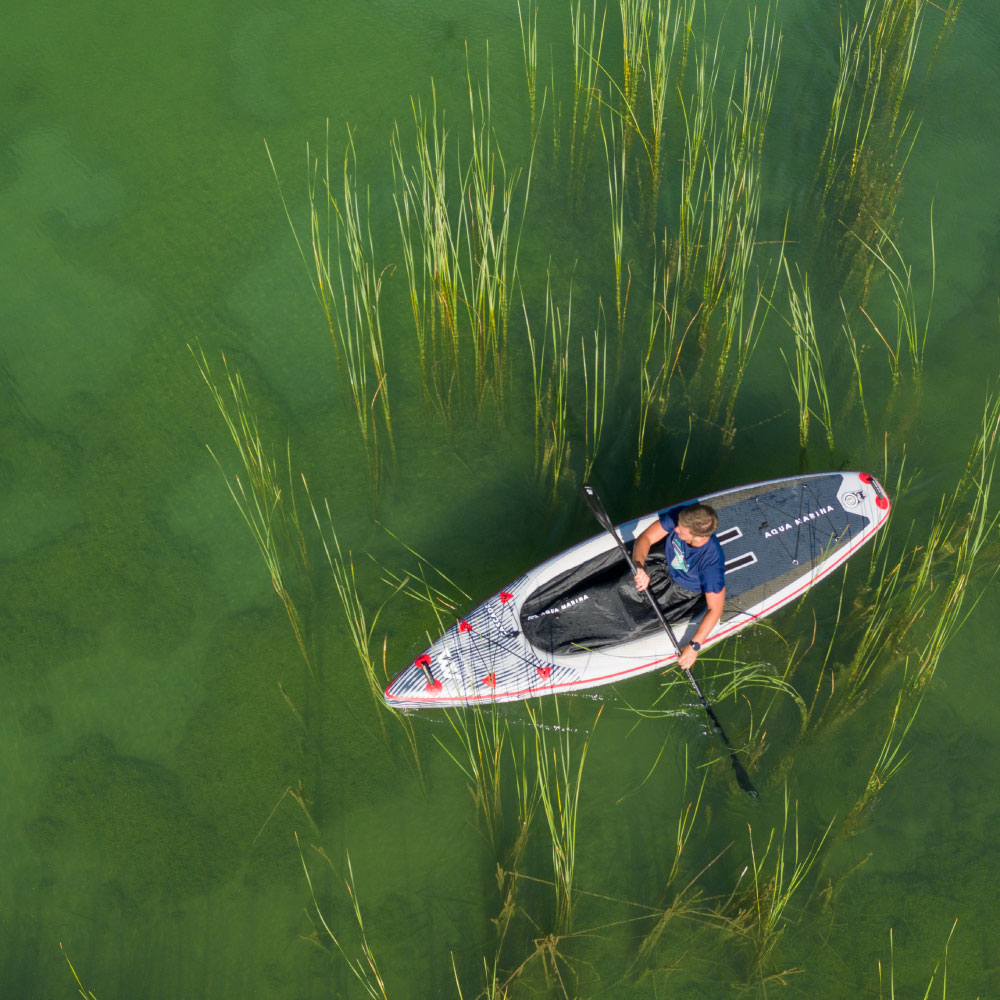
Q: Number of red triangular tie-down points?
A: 4